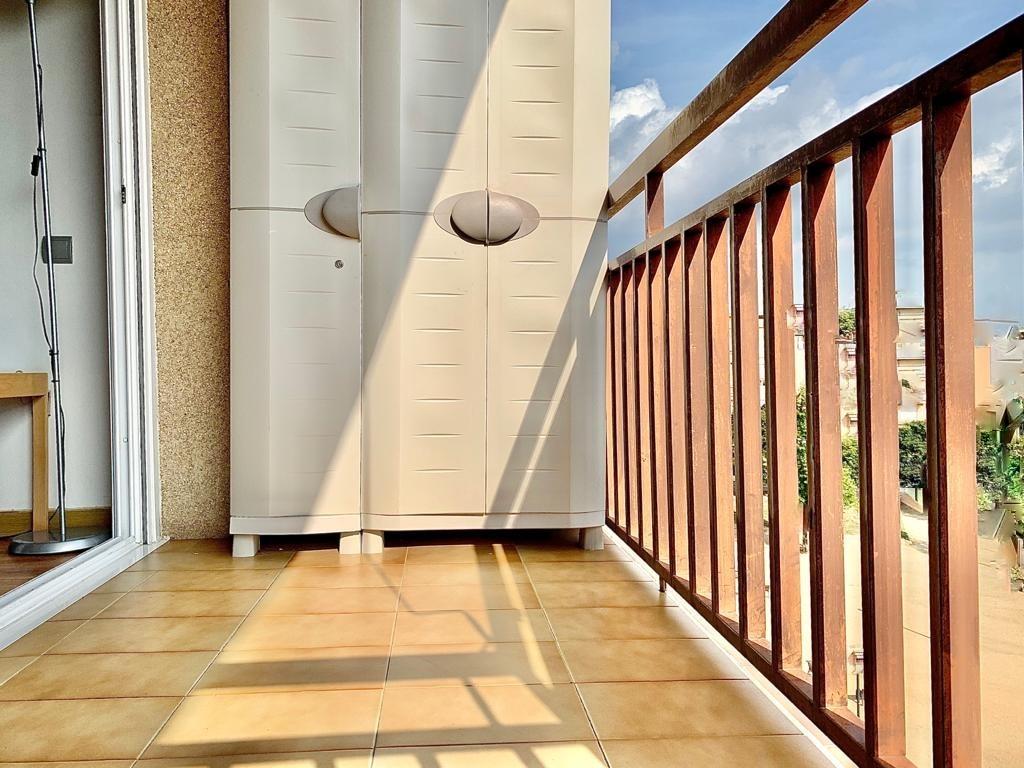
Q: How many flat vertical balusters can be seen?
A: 13